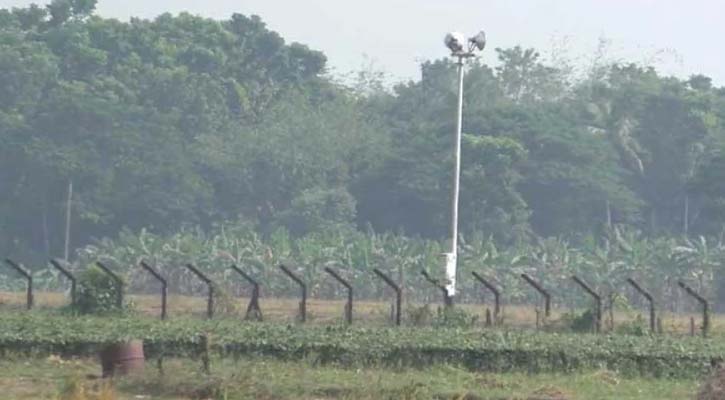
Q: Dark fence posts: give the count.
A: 15